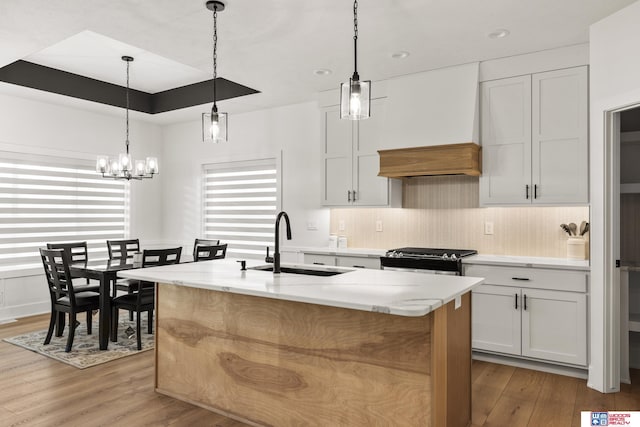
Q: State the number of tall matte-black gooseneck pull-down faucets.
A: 1